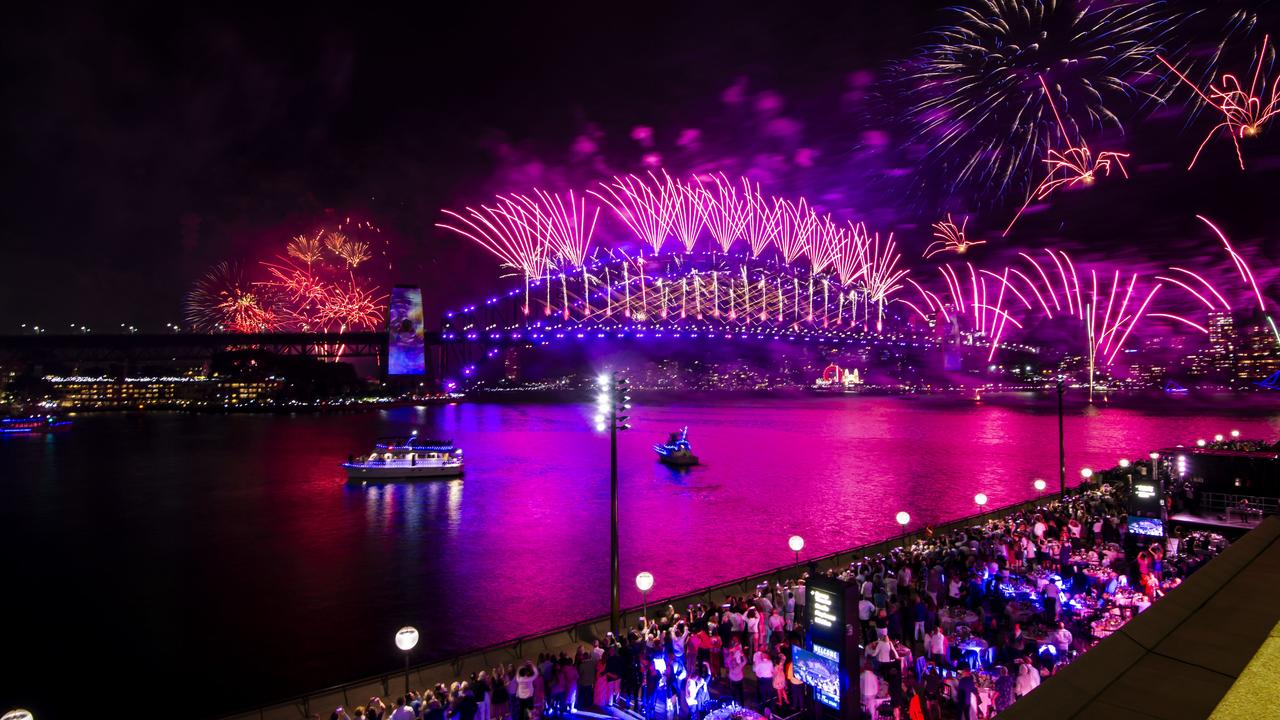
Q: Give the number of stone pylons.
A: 2